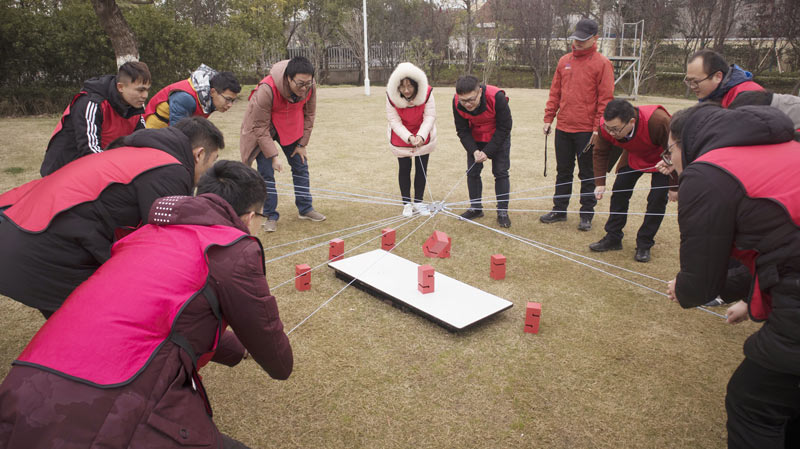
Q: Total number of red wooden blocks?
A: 8